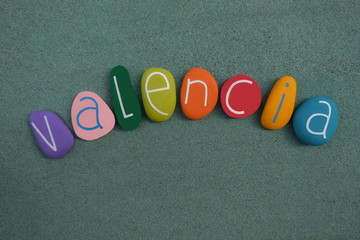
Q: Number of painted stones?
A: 8